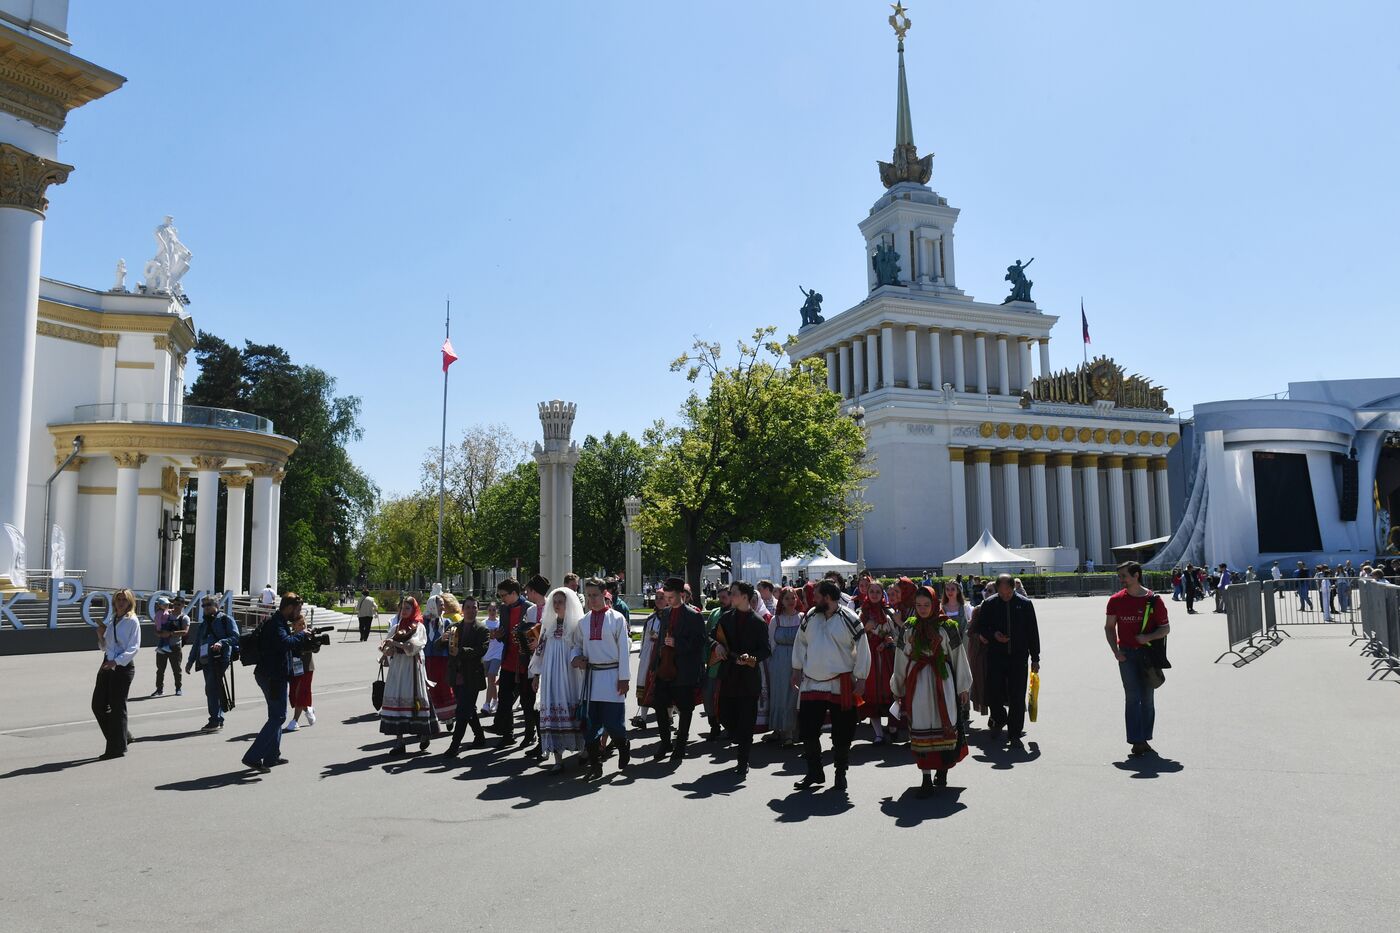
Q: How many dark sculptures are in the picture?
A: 3